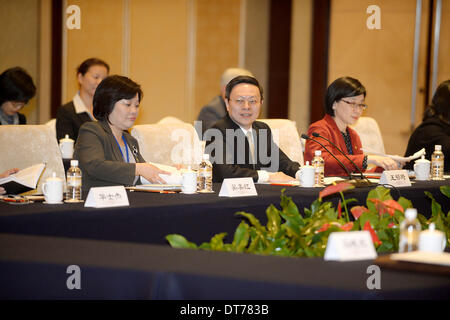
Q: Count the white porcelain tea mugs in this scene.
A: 6